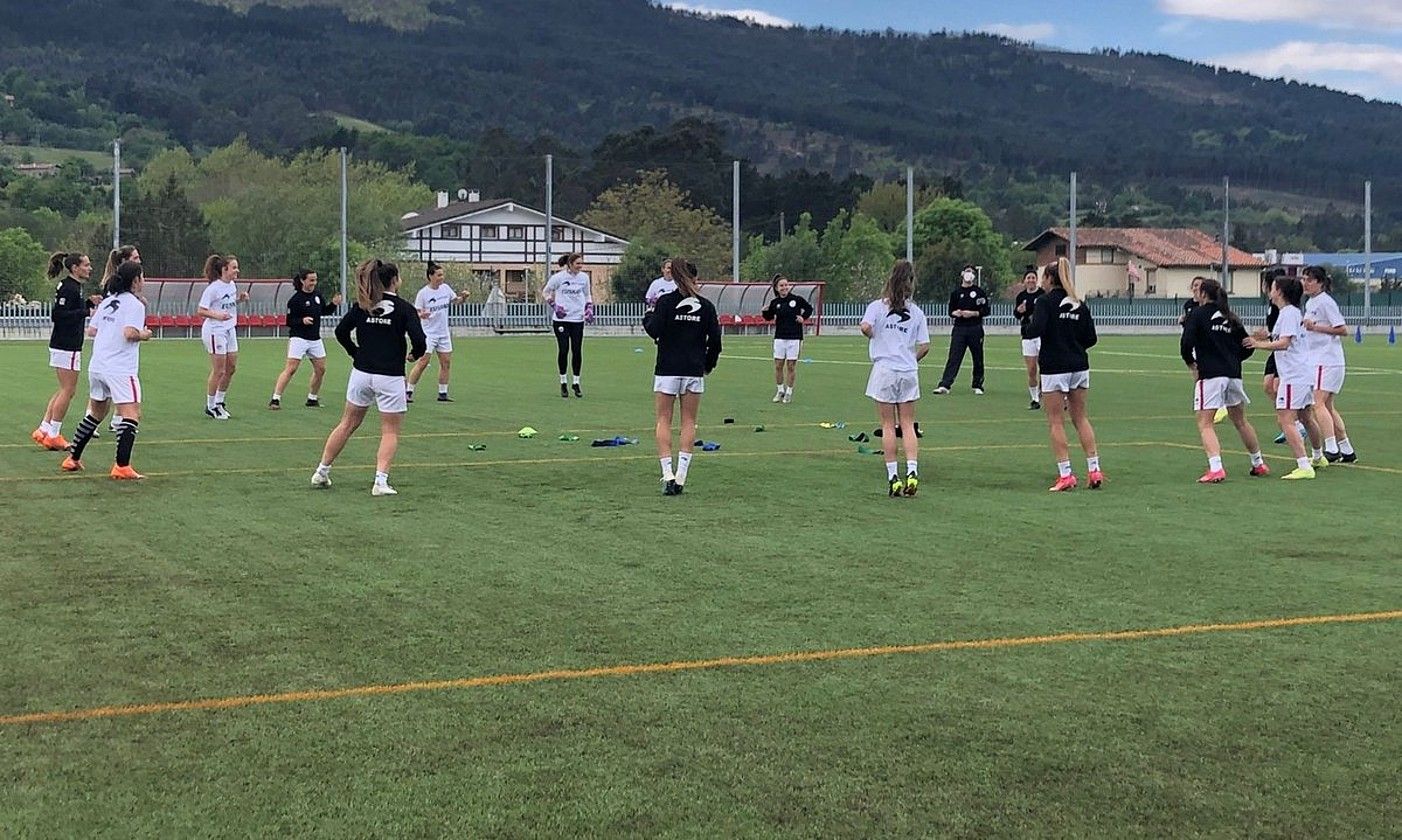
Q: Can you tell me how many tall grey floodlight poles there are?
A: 8